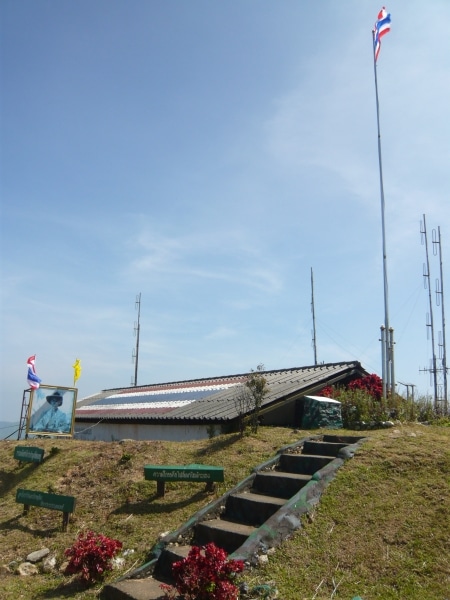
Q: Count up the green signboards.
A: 3